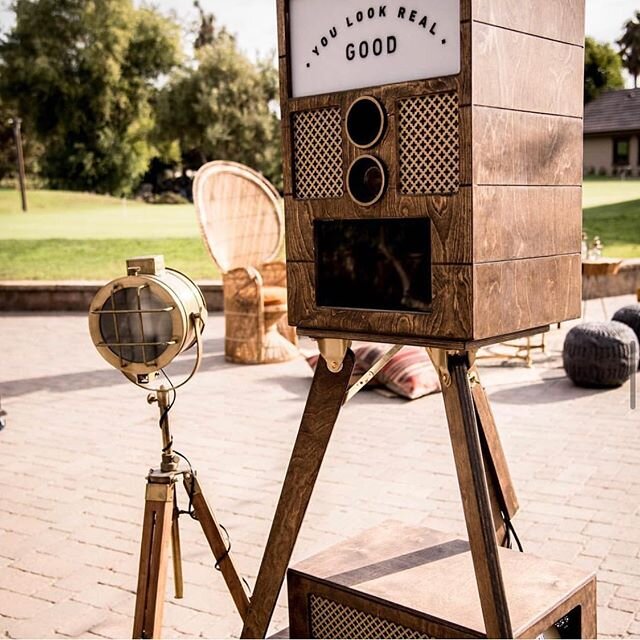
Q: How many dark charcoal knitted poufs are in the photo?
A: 2